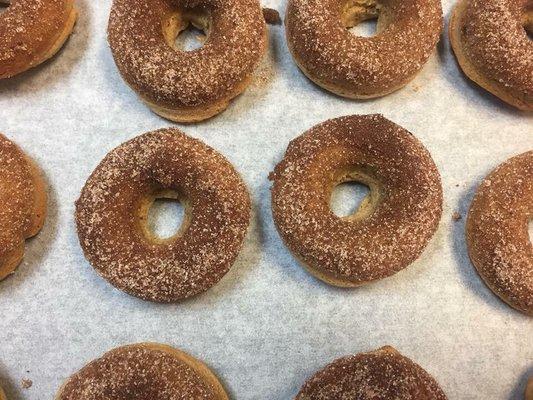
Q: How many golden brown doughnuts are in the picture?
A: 12